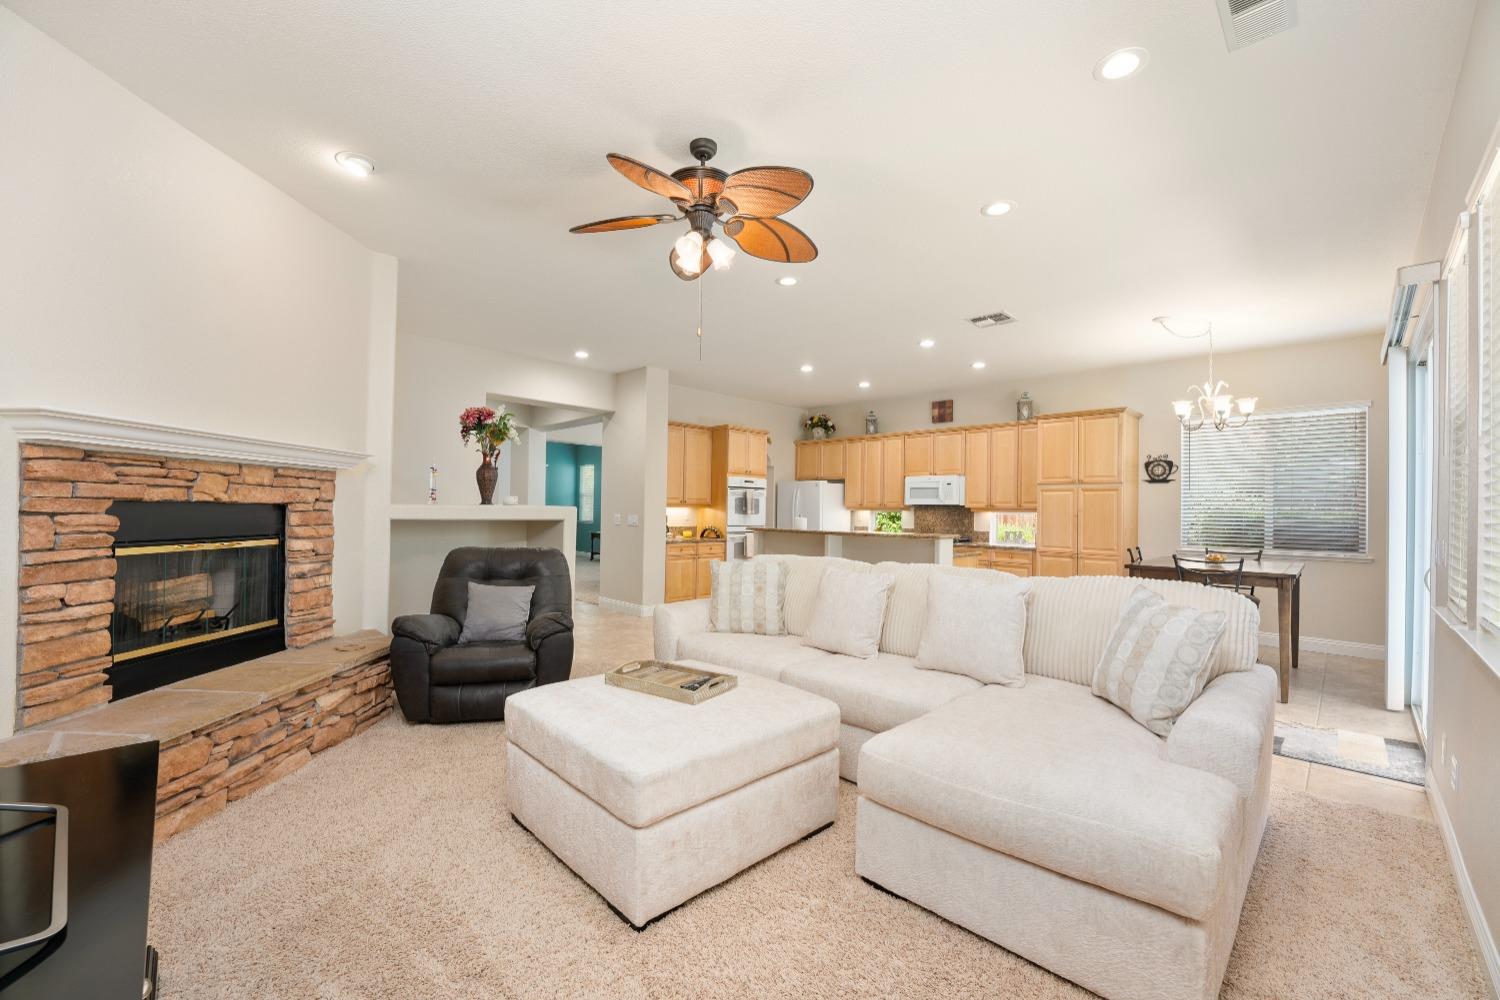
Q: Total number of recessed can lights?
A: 9